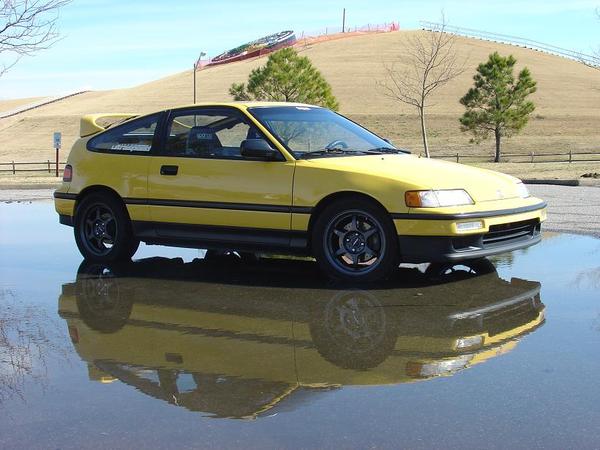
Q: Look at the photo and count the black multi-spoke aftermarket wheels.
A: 2